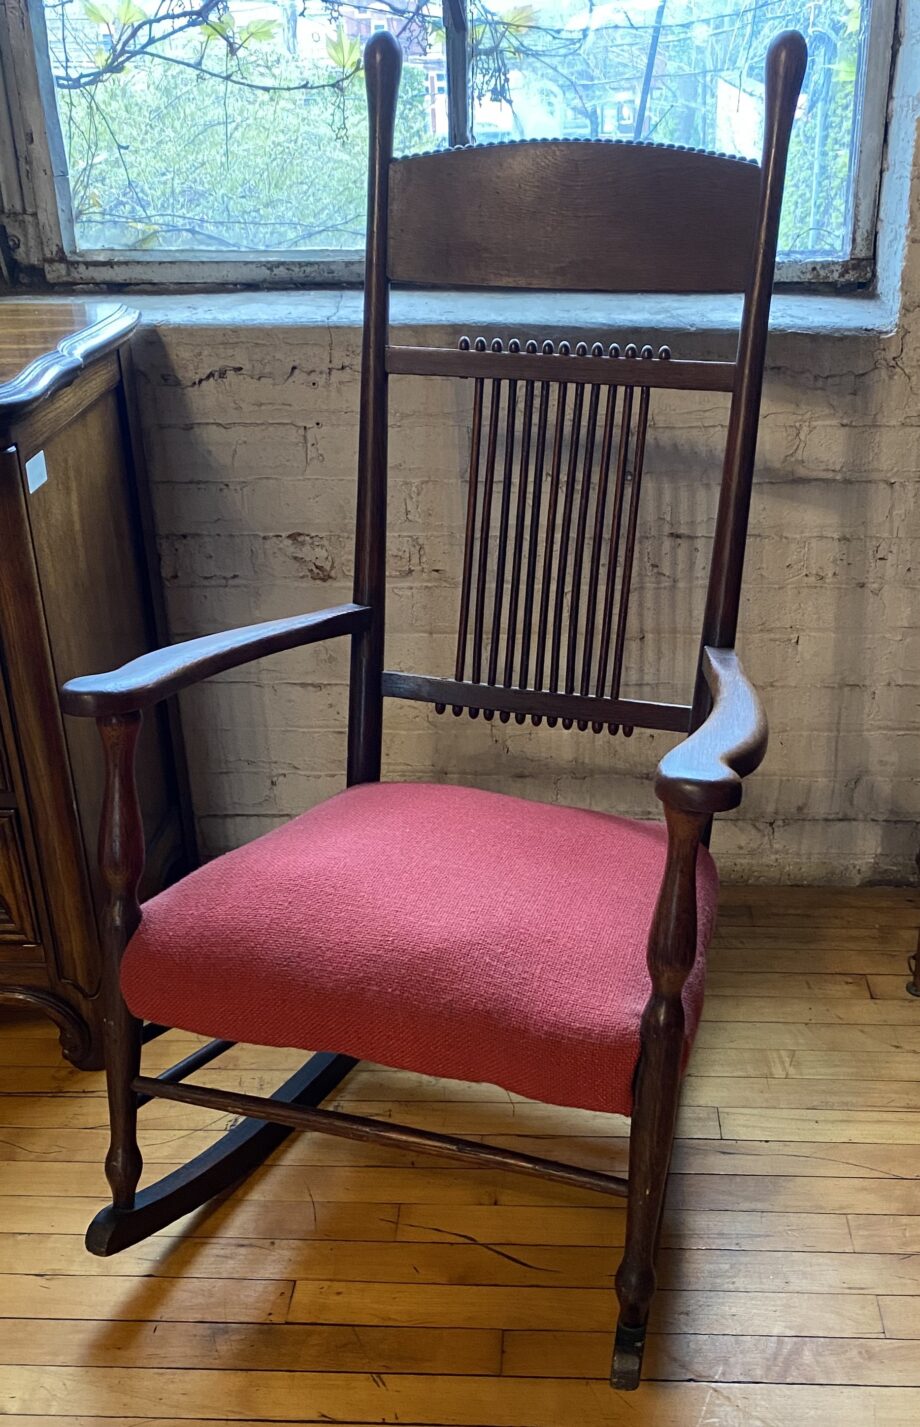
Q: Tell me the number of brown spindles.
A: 11